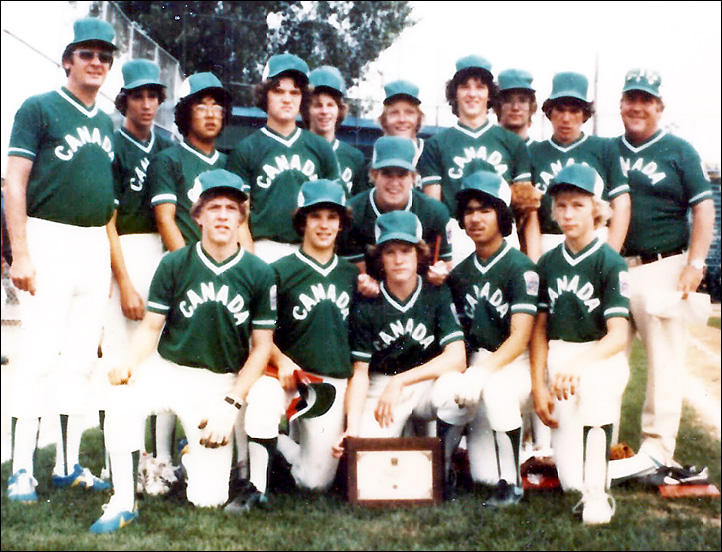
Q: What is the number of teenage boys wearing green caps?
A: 14